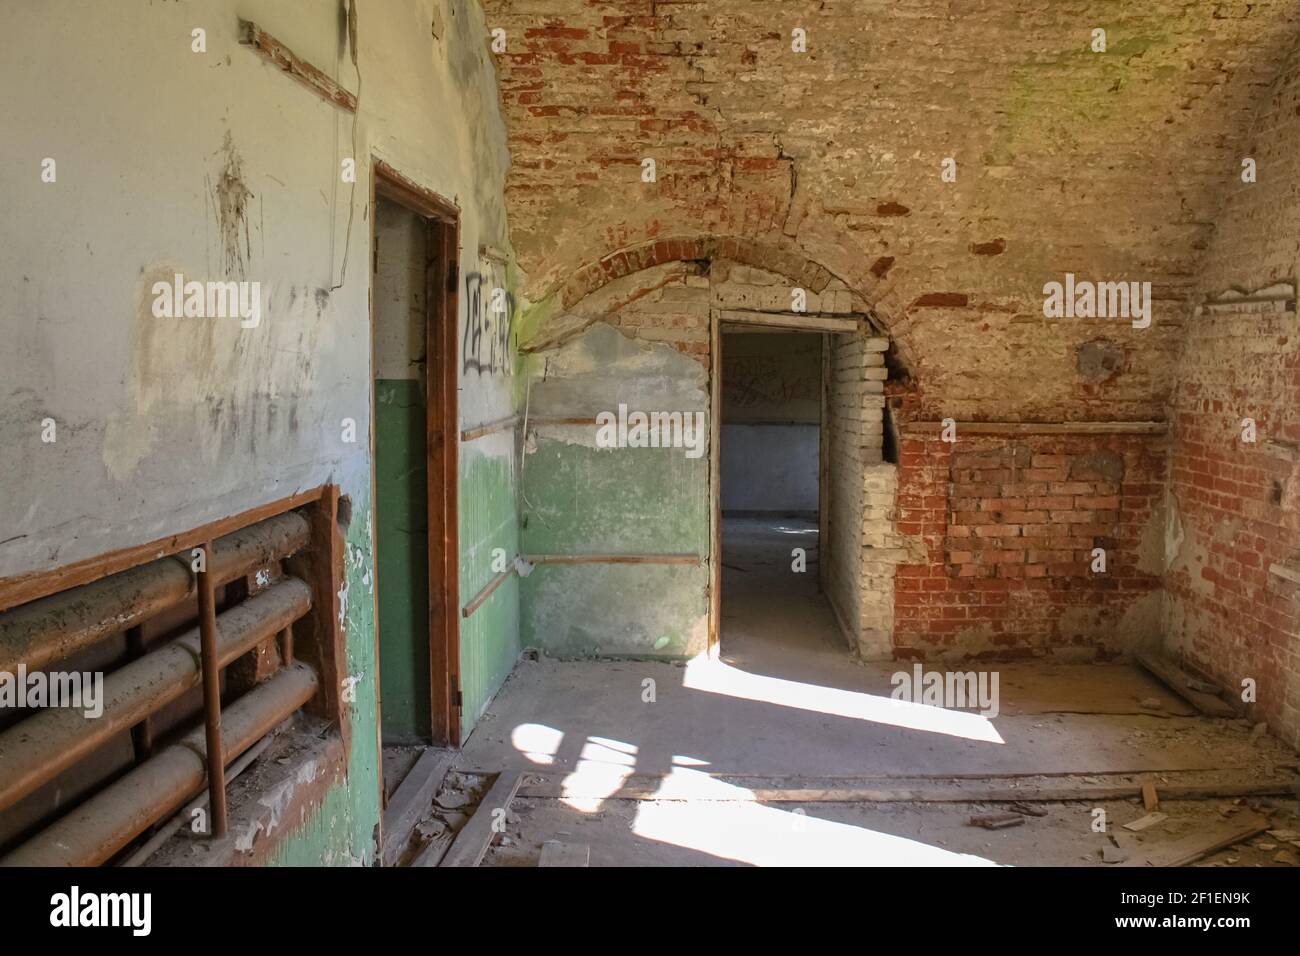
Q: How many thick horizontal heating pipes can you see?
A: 3